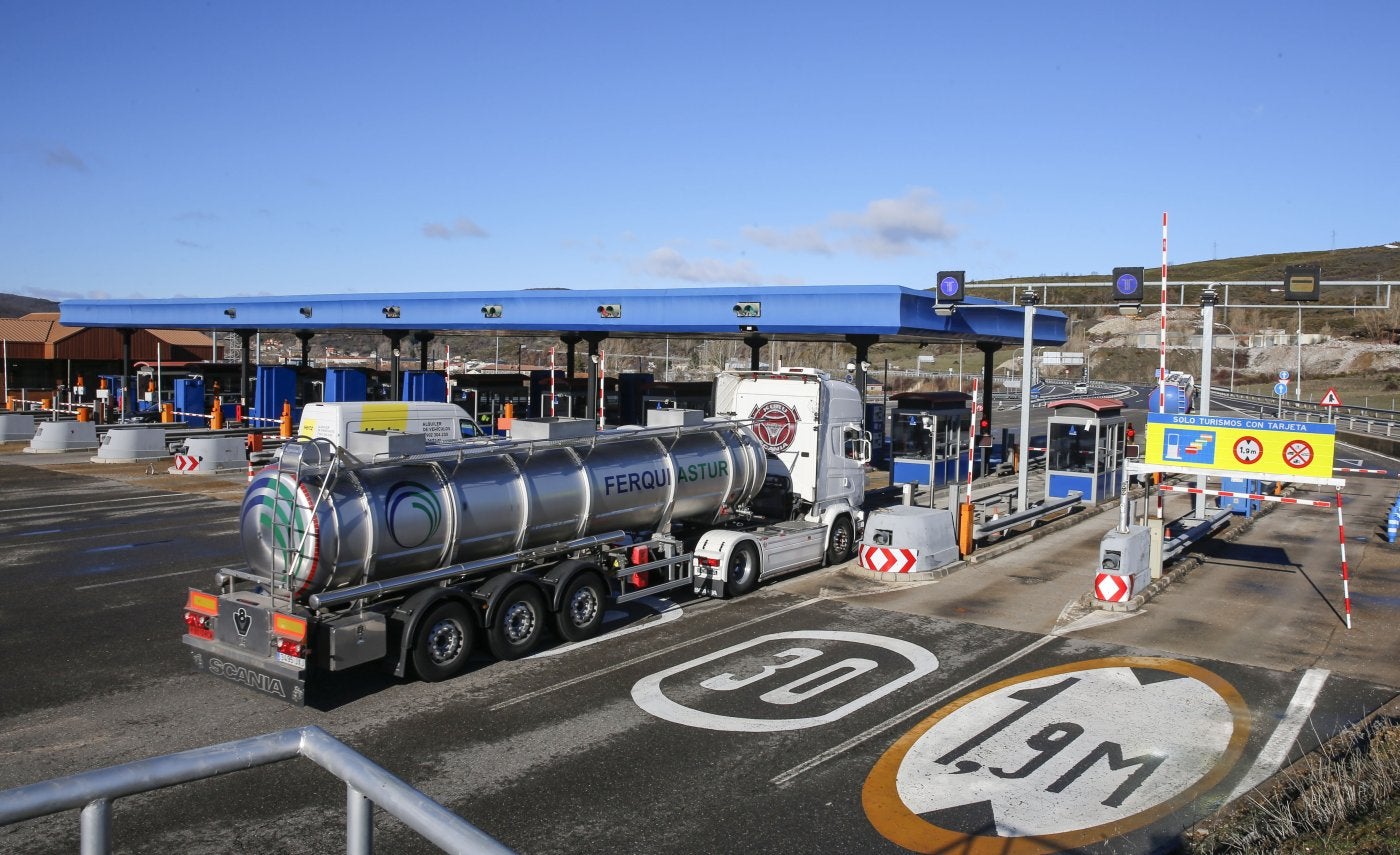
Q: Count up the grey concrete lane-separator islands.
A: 6